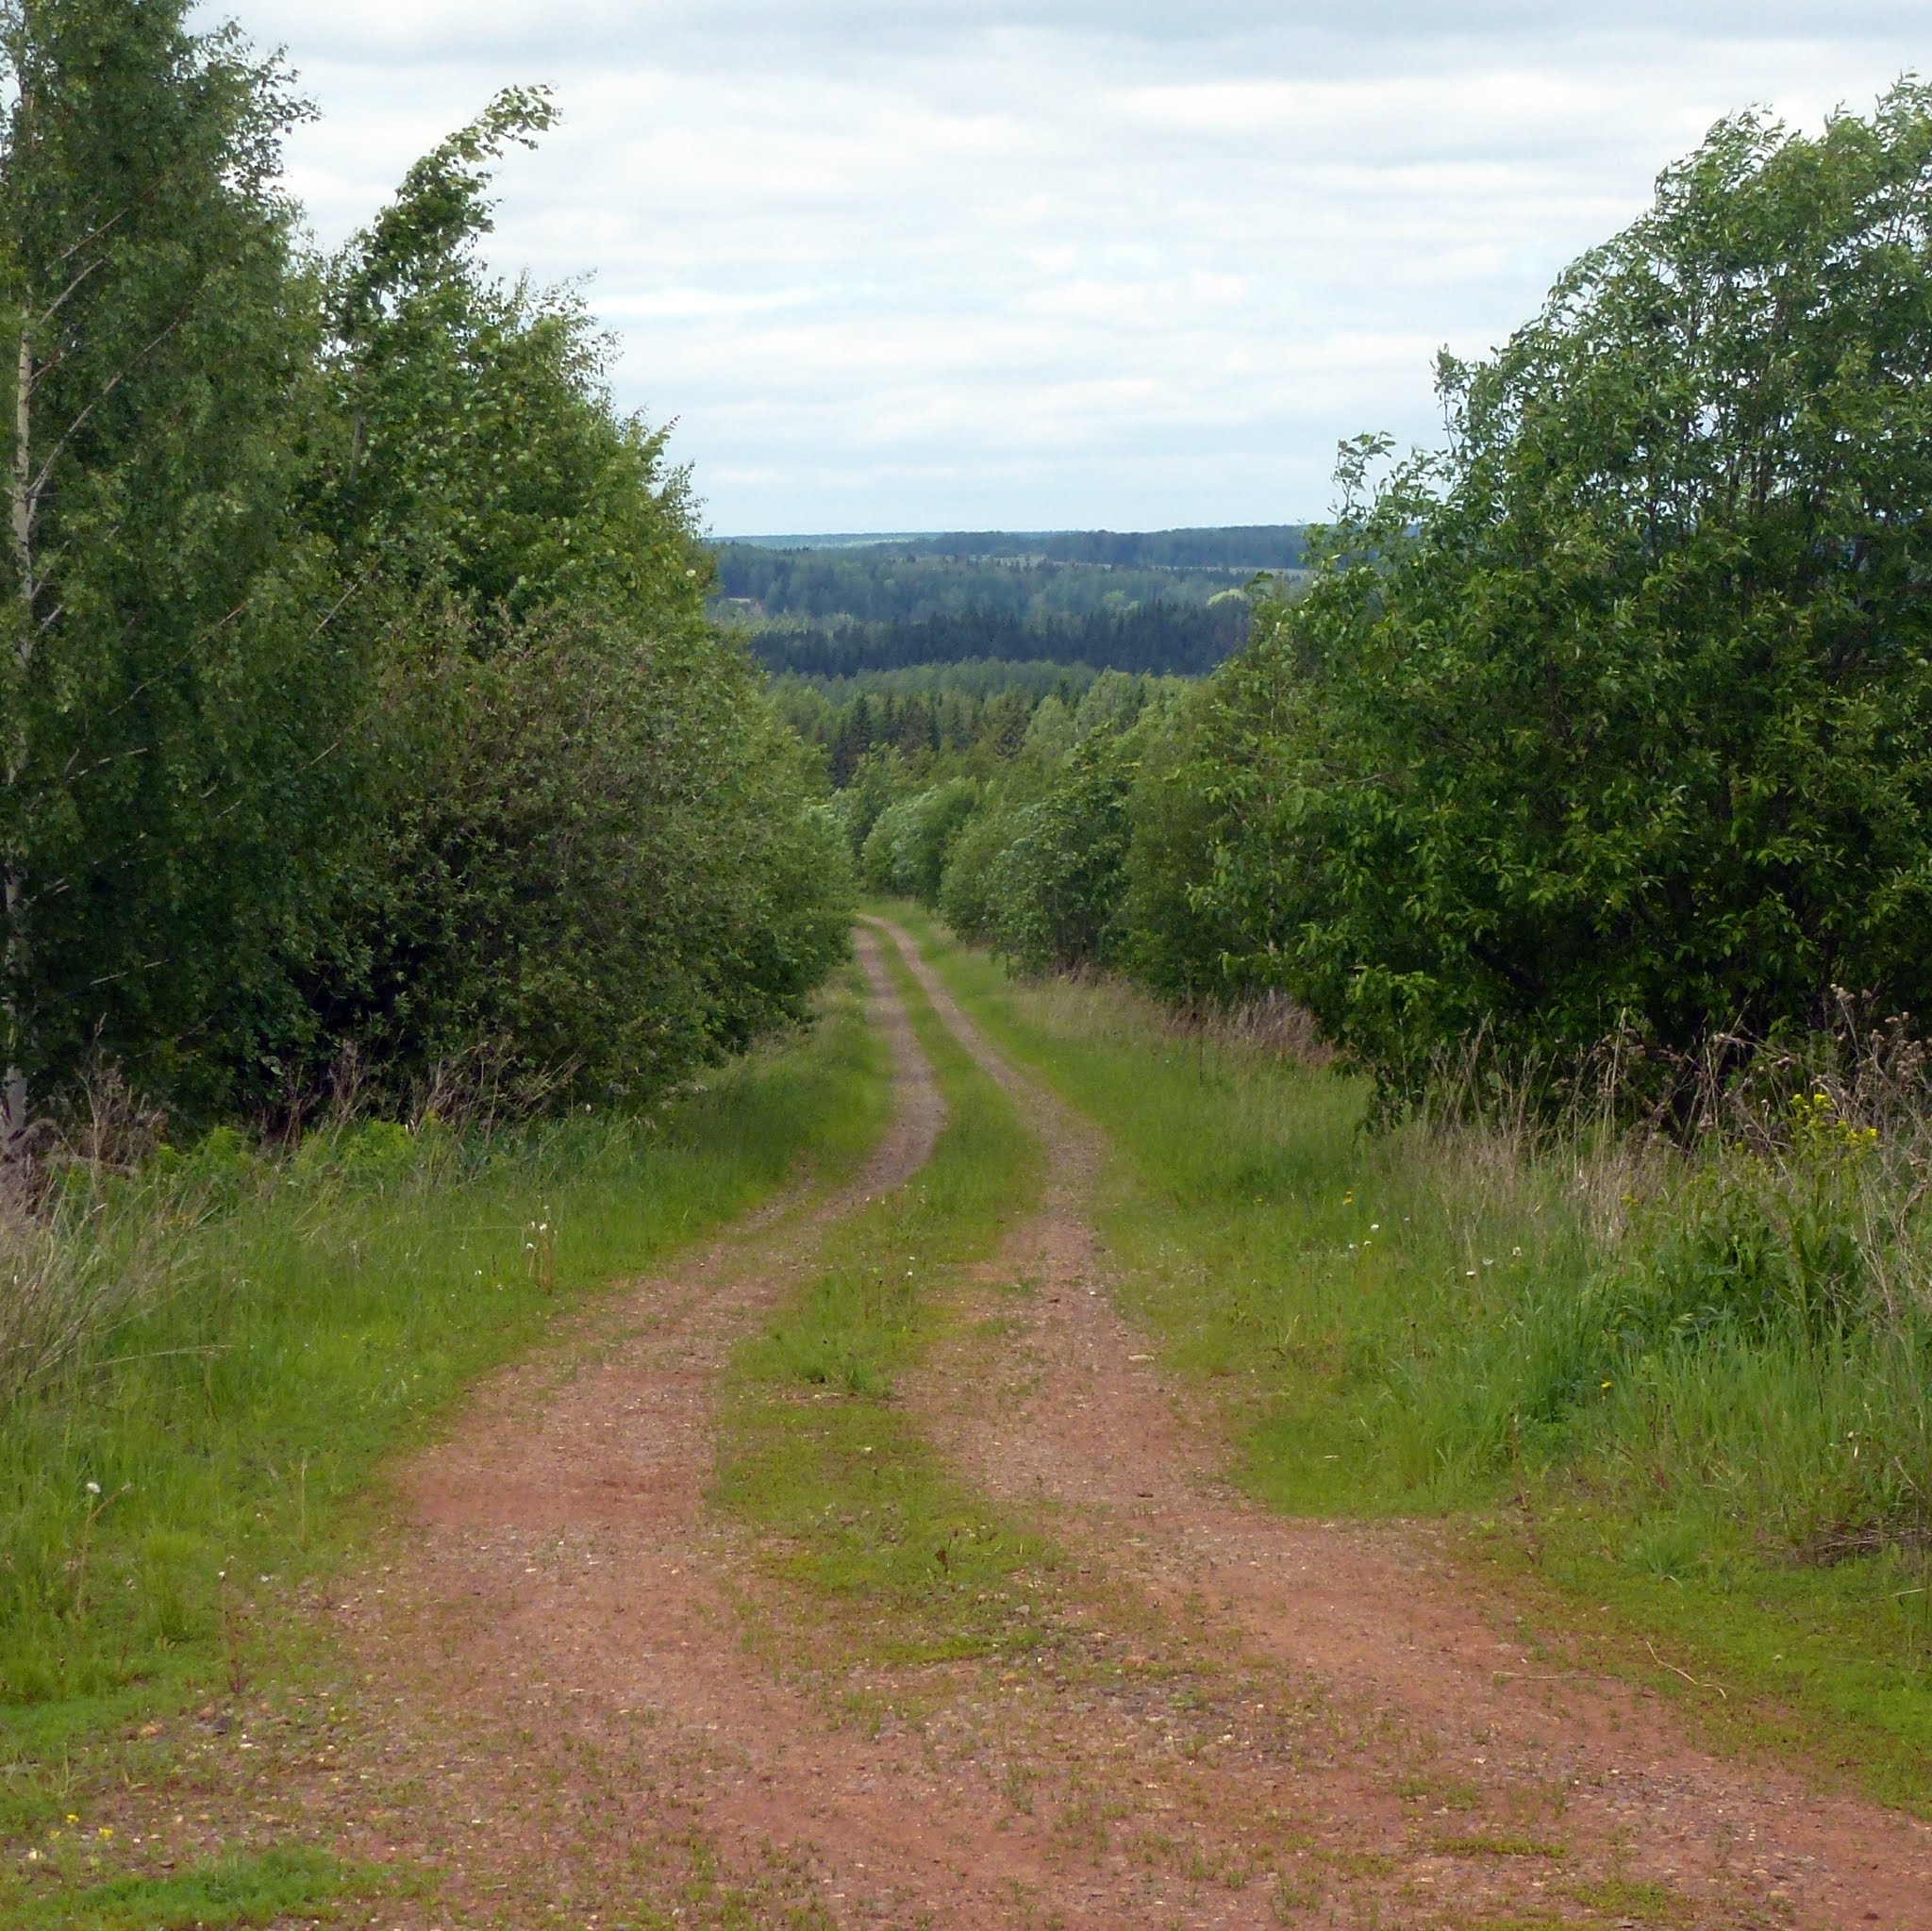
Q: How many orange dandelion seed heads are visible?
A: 0